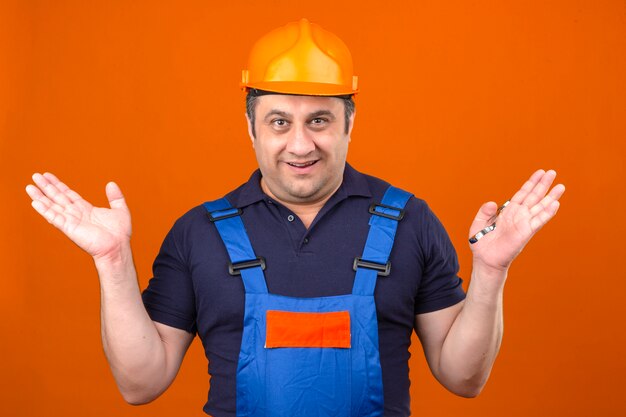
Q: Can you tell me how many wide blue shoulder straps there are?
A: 2